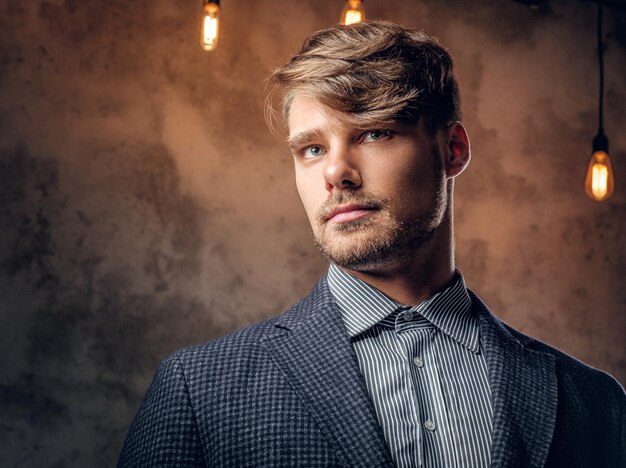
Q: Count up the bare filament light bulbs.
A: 3